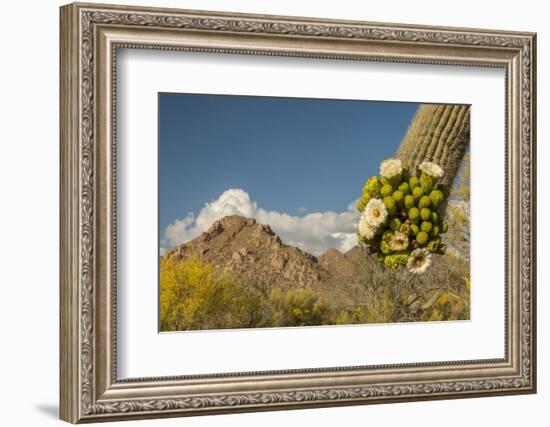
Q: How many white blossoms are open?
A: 6